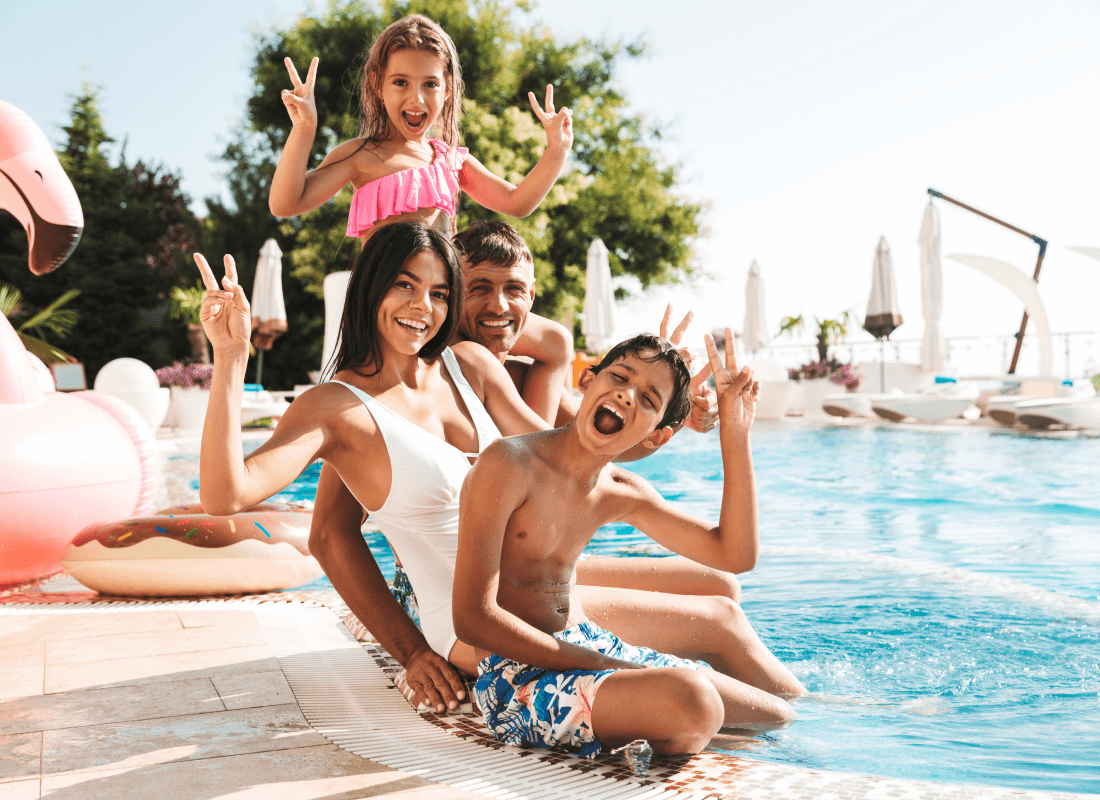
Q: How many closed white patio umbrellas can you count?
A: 5